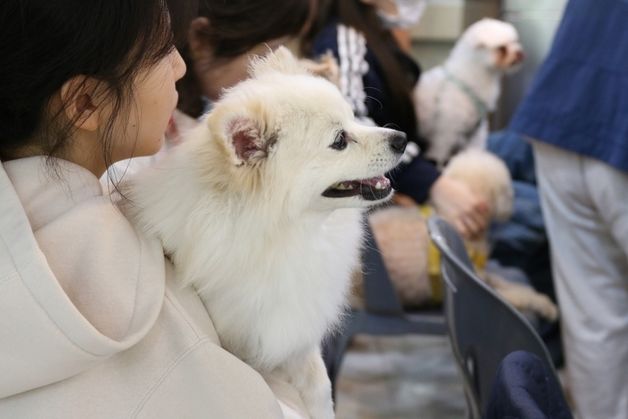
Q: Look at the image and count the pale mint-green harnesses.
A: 1